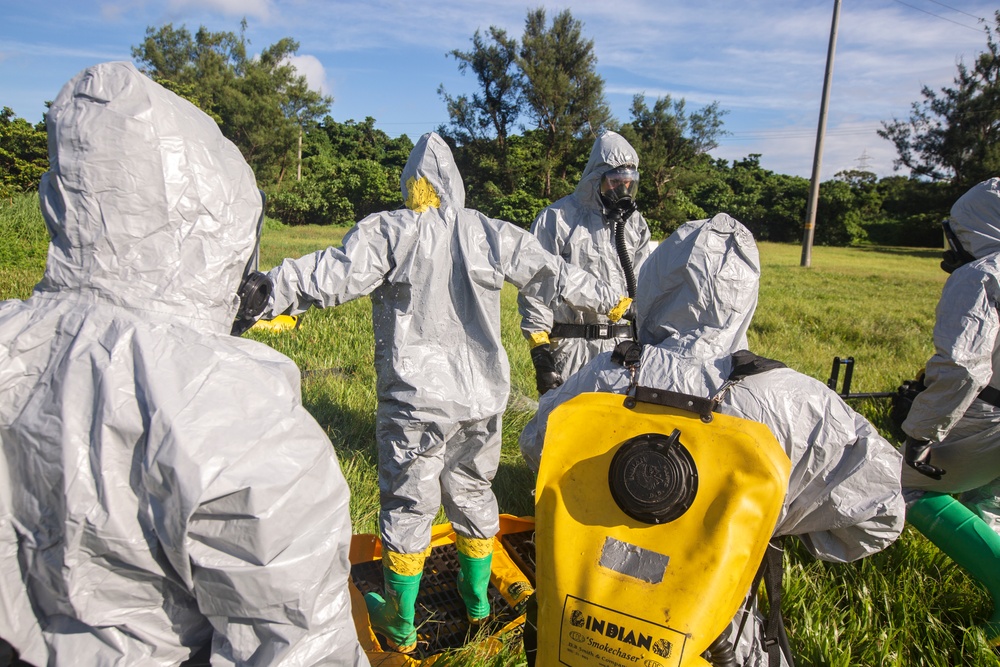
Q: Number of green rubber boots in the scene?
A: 3